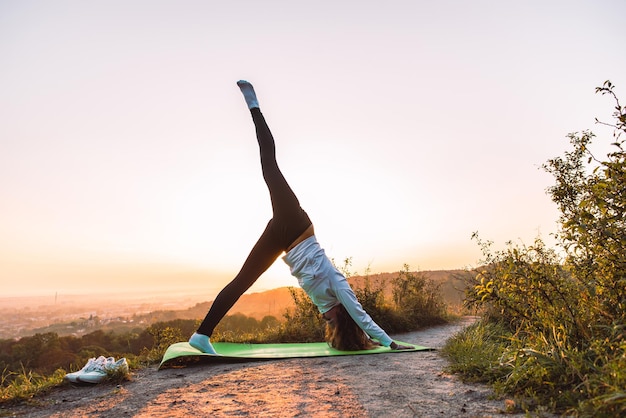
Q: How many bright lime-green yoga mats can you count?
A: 1